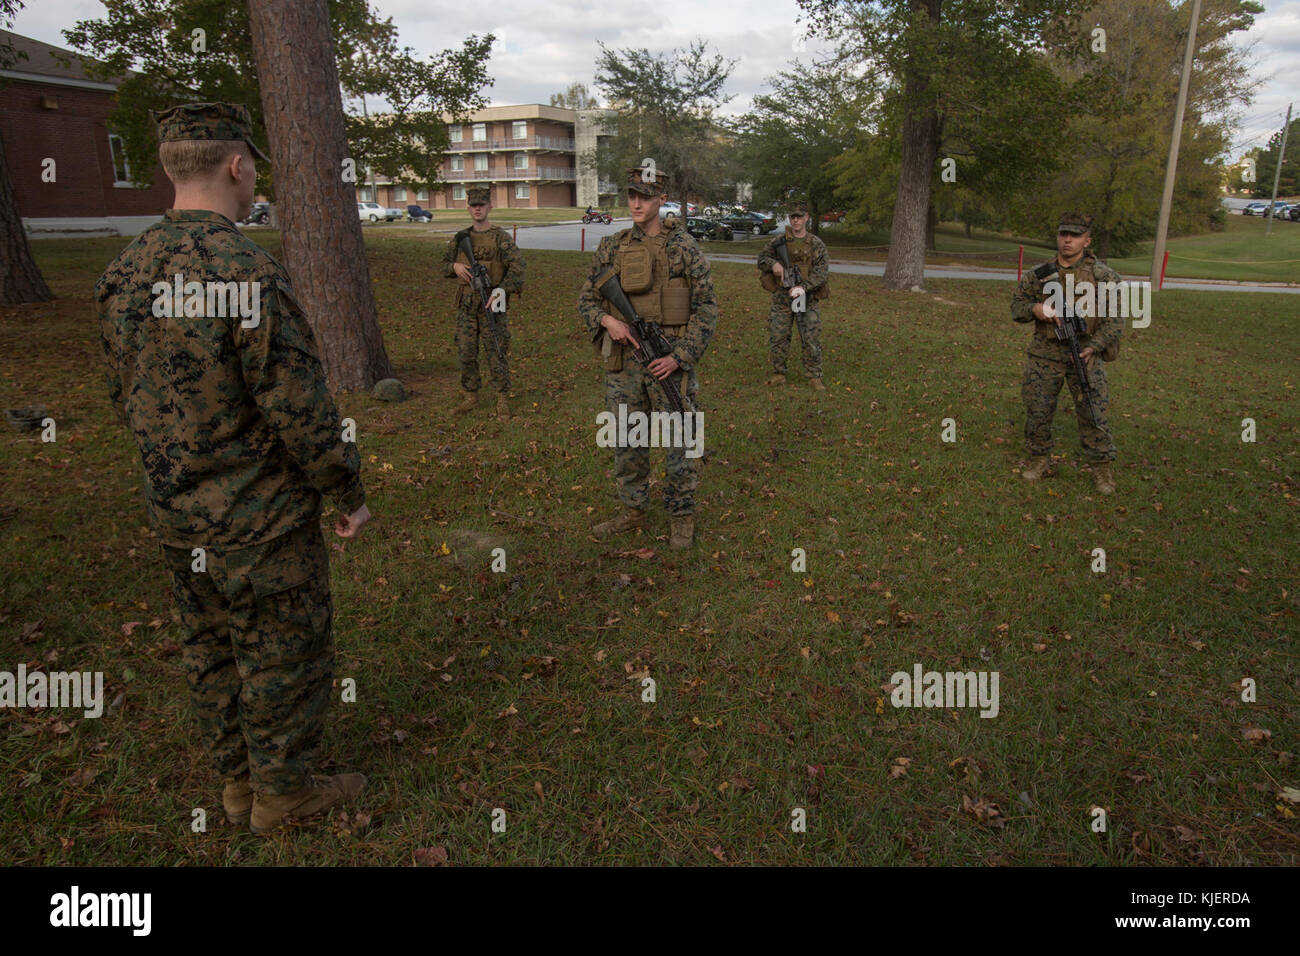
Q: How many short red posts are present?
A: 4